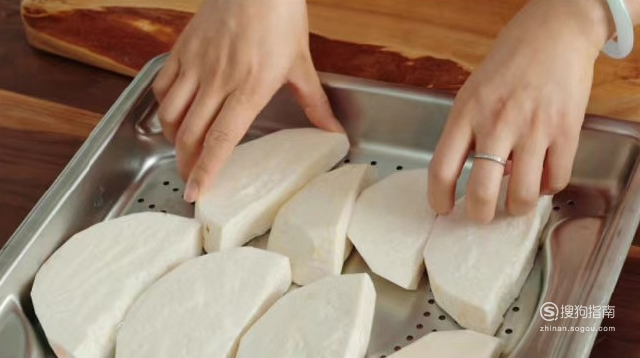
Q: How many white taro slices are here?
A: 8